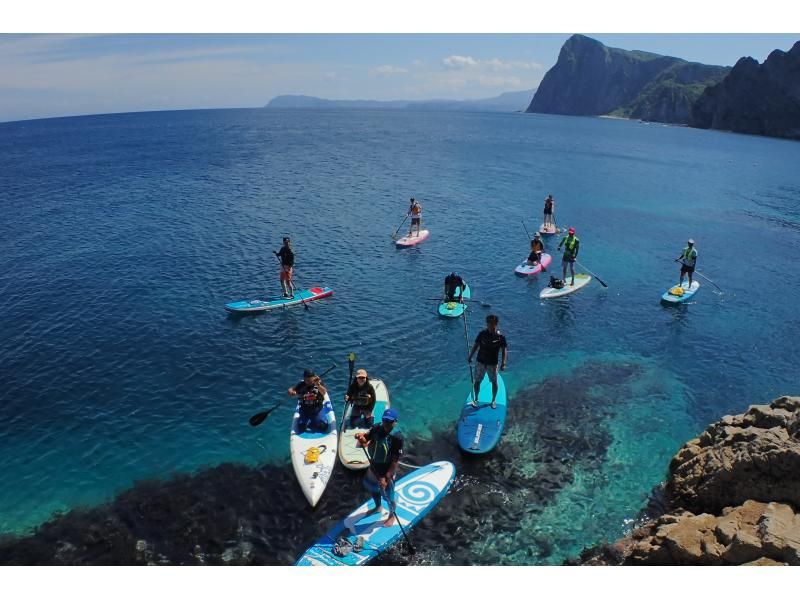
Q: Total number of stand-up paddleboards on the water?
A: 11